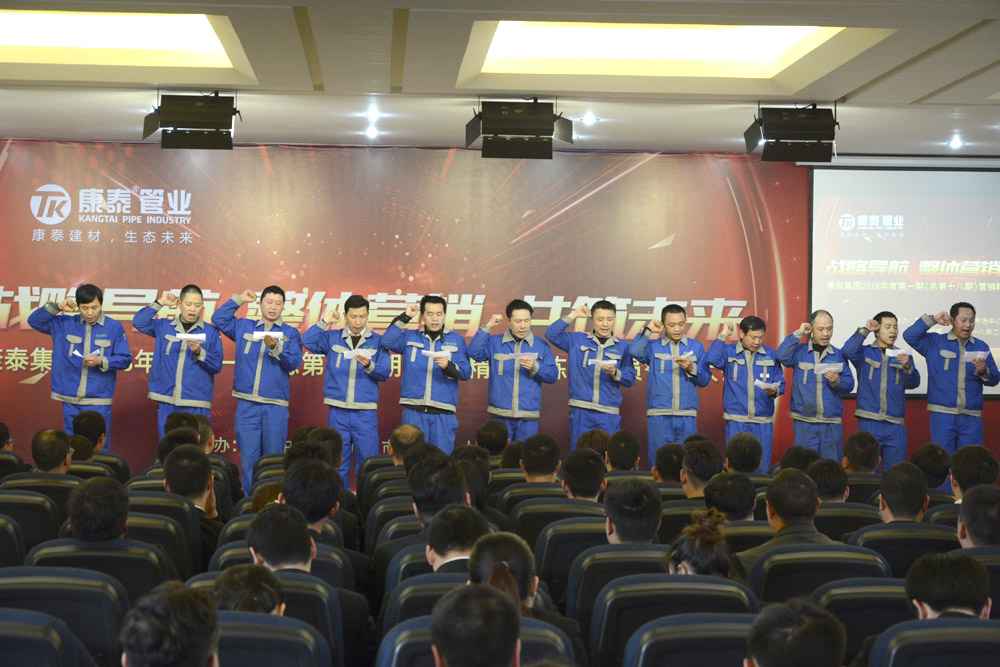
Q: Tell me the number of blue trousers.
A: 12